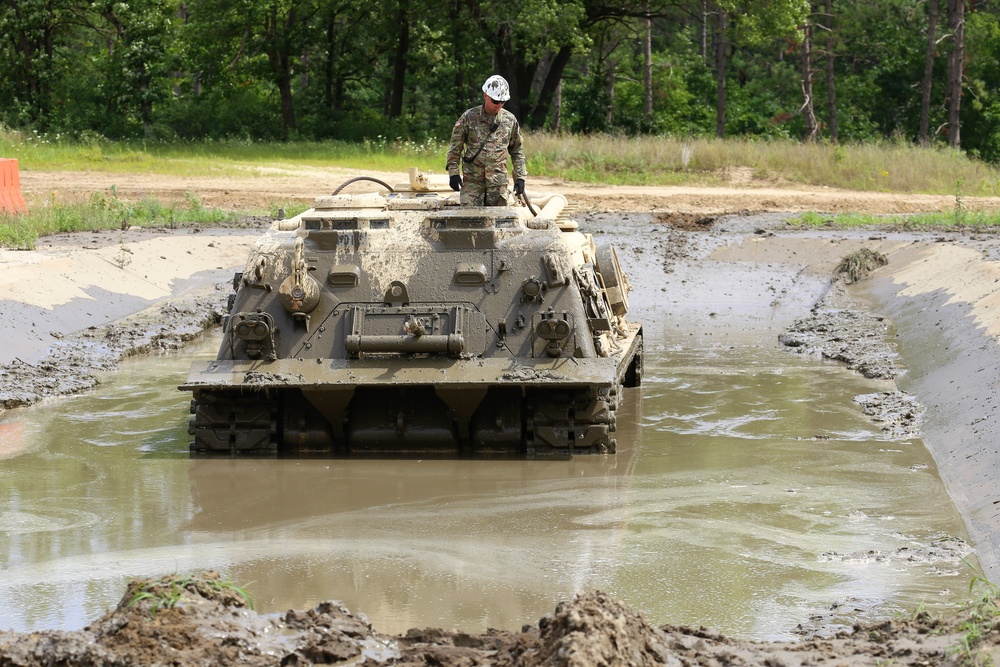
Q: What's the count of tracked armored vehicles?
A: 1